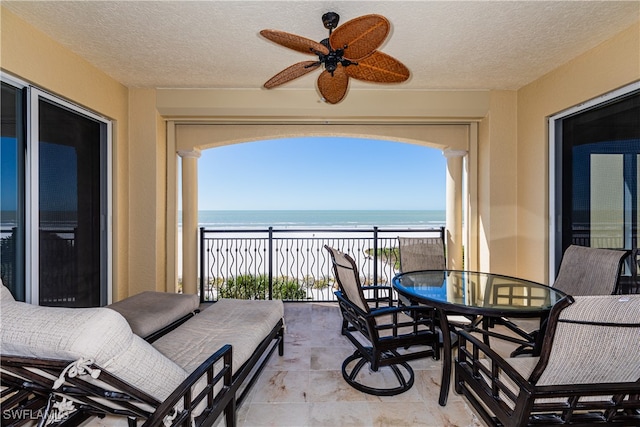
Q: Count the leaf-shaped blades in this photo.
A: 5